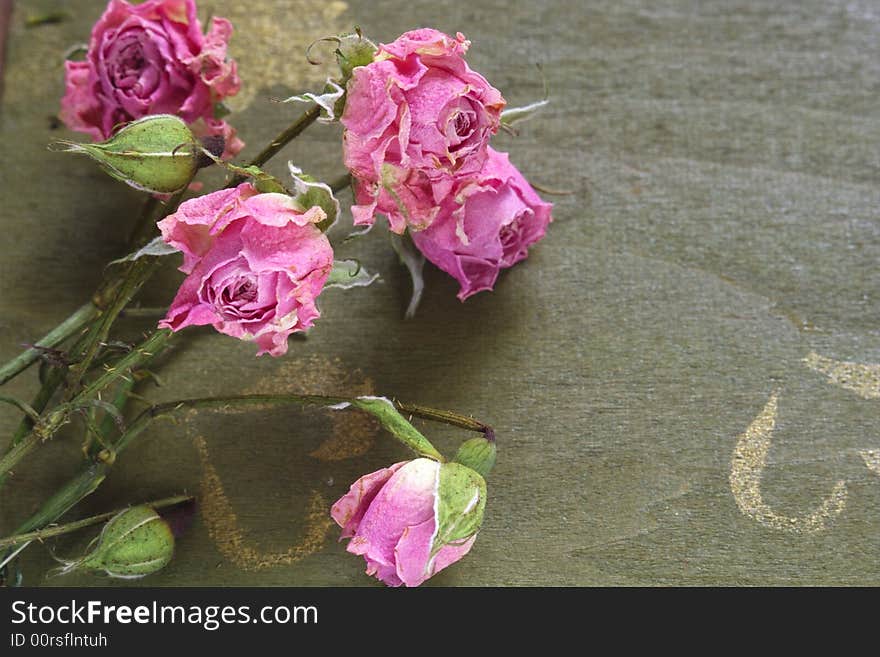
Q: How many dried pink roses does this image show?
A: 5